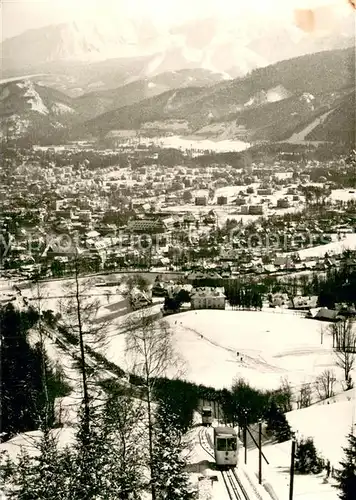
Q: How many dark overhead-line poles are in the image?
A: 3